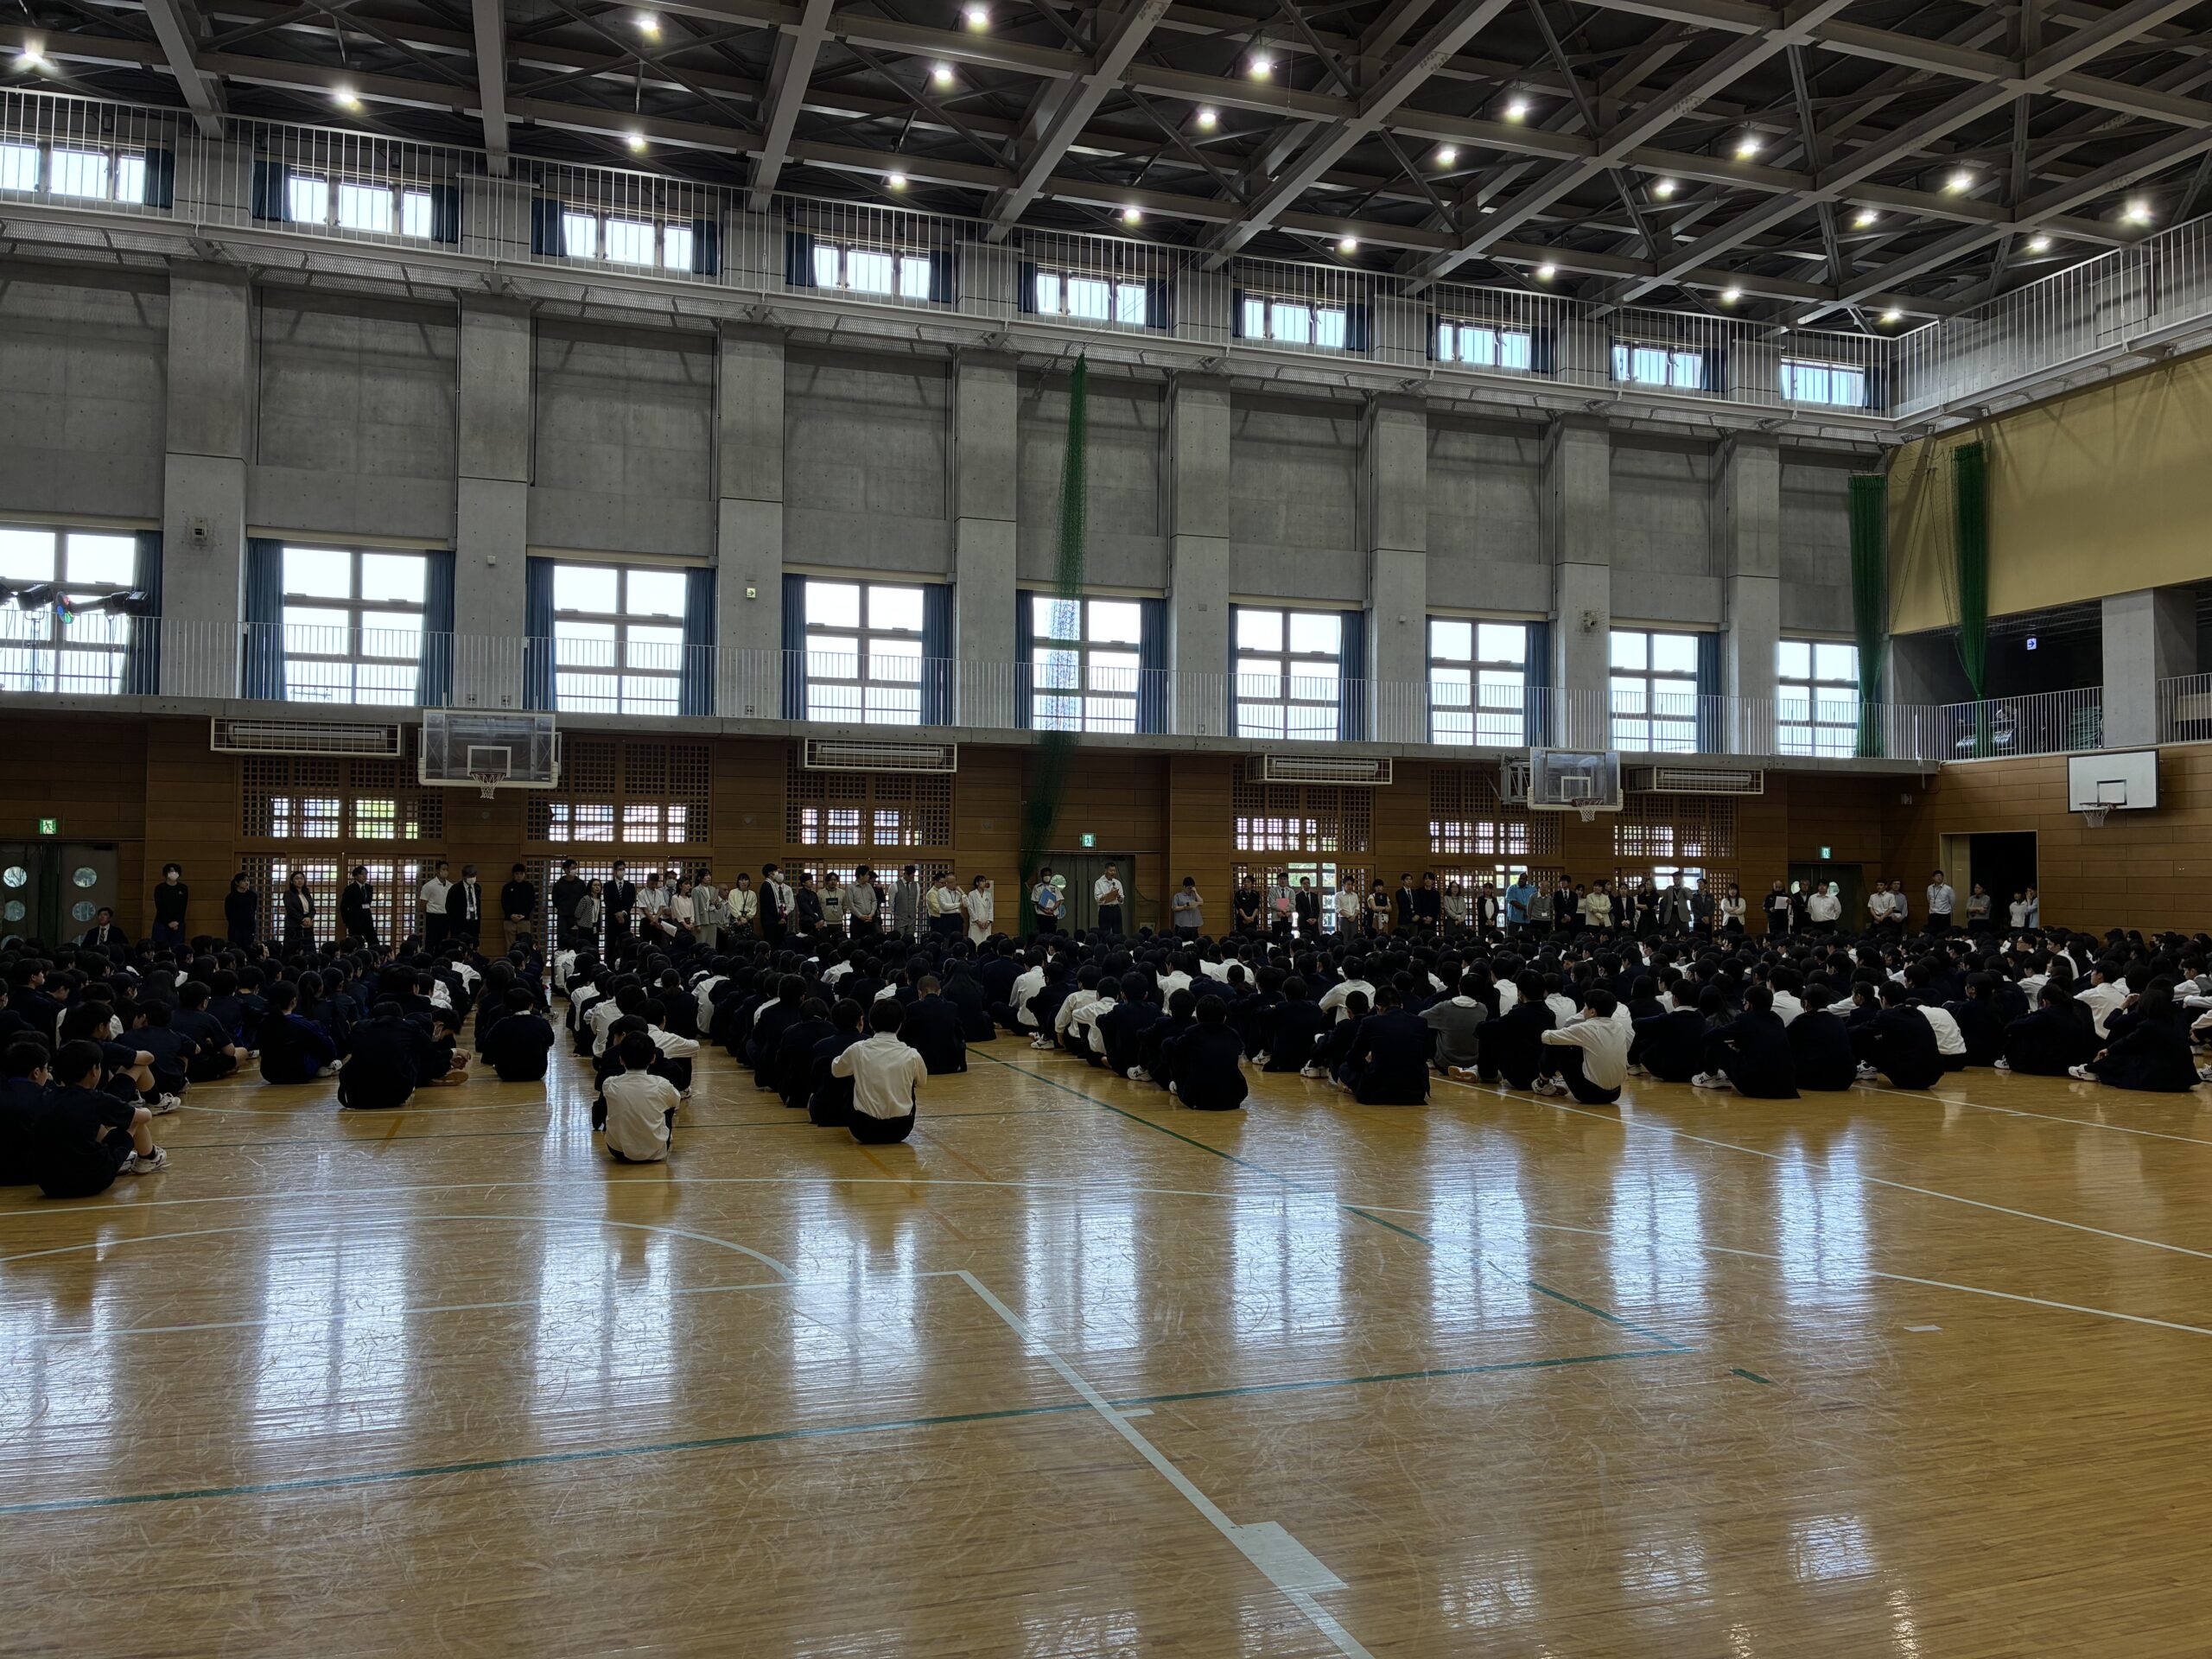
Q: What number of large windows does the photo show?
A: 9